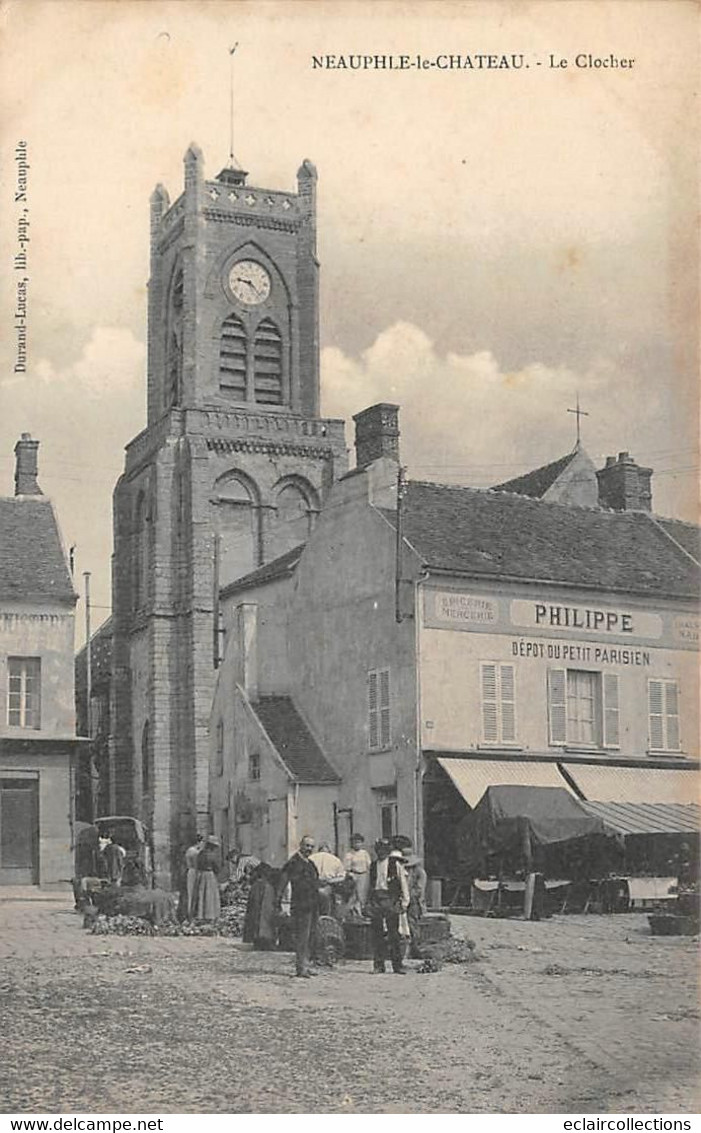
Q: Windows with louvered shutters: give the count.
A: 4